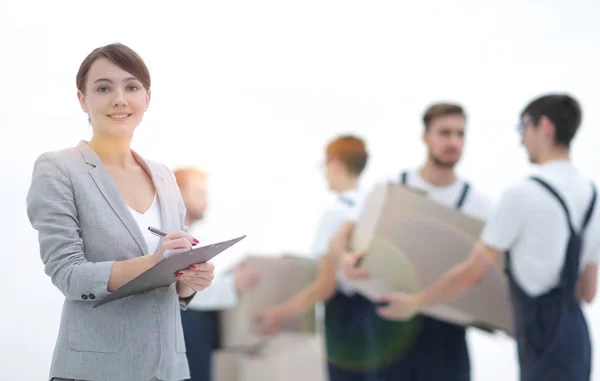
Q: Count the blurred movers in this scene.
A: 4